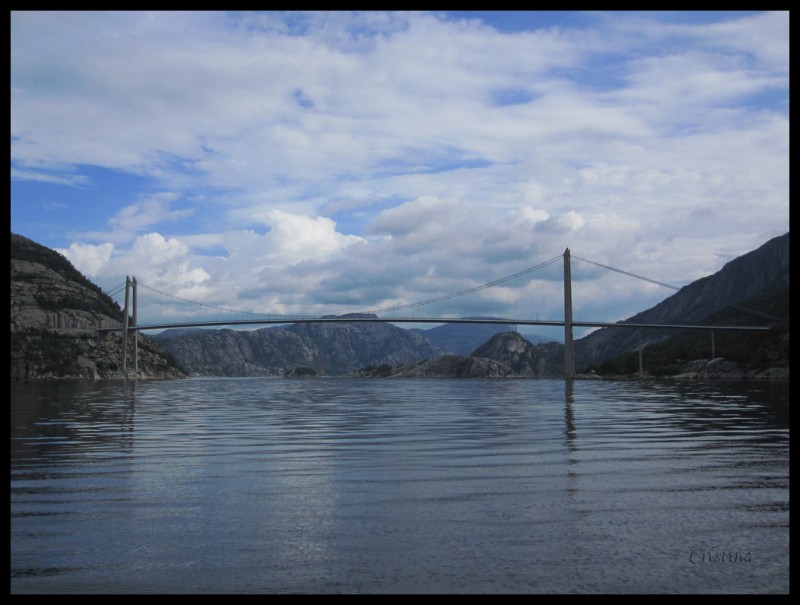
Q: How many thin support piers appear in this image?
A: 2